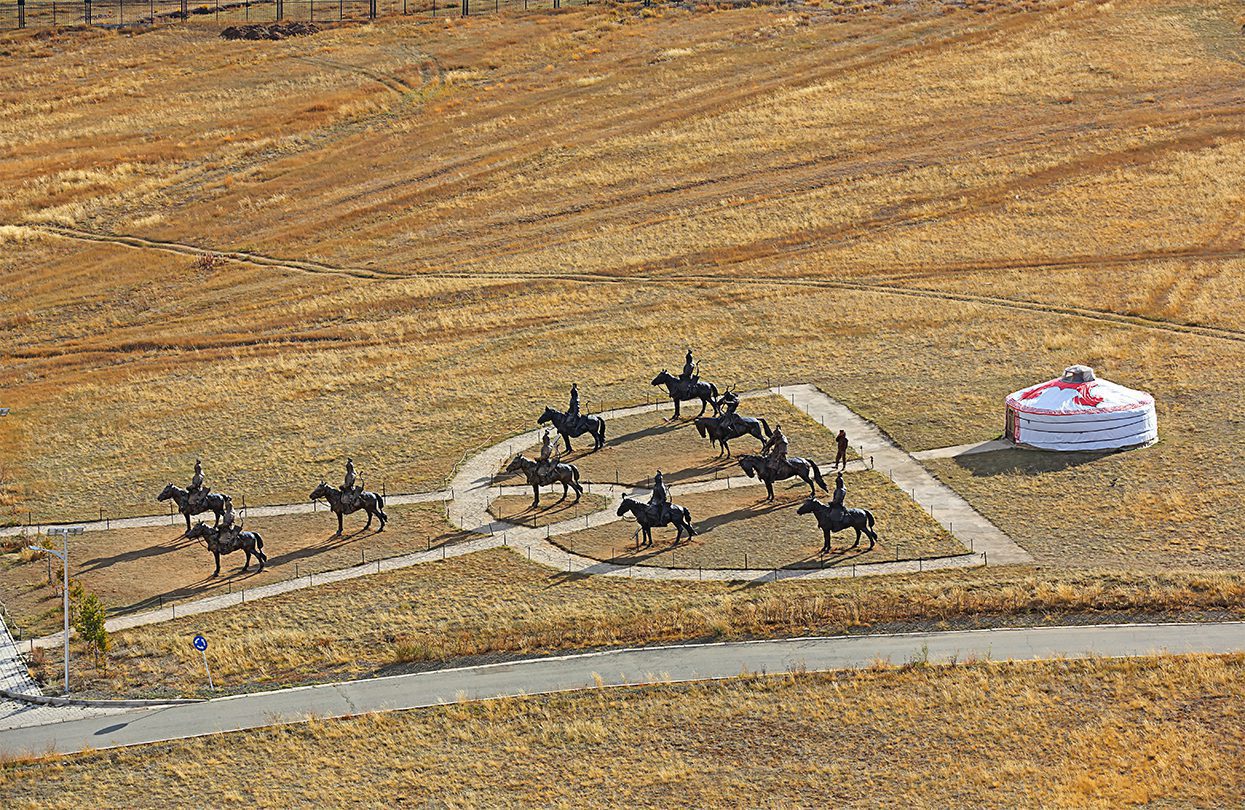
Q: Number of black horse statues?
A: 10